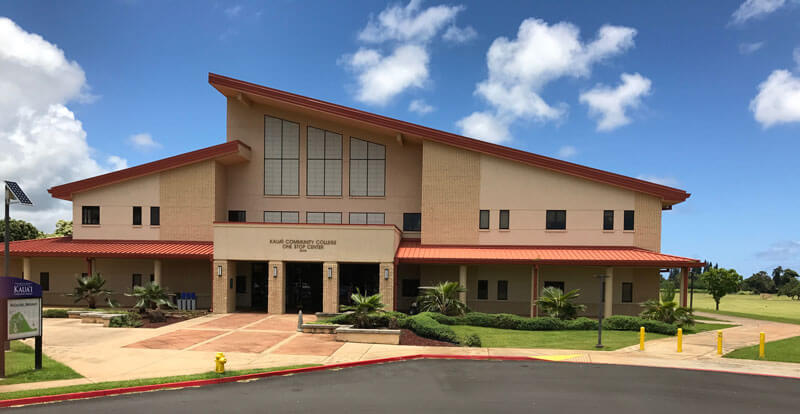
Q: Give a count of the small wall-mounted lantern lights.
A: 4